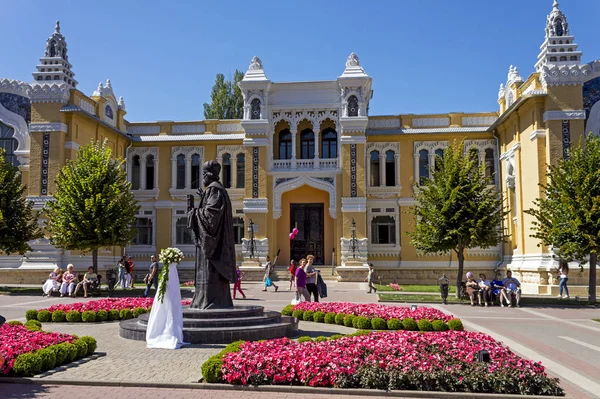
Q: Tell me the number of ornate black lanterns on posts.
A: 2